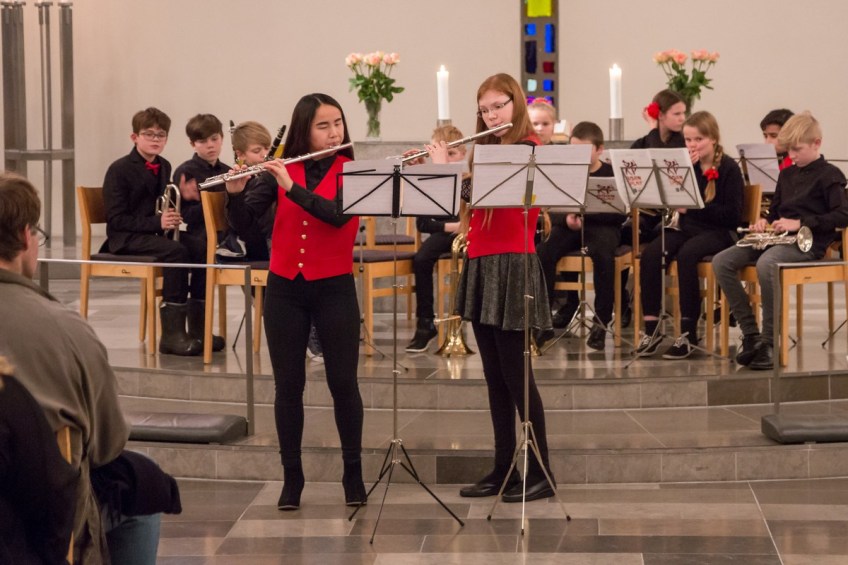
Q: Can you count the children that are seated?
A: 10